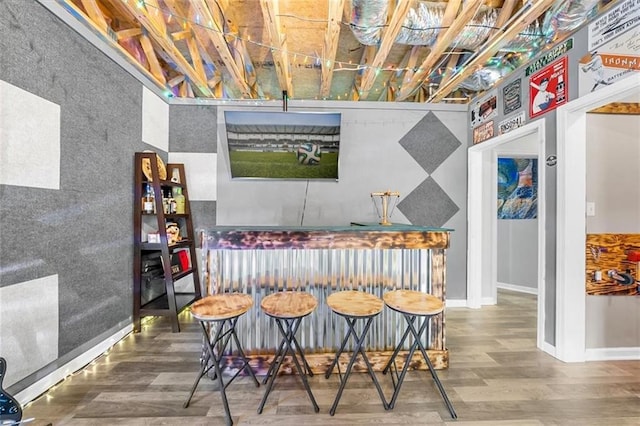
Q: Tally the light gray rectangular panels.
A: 4